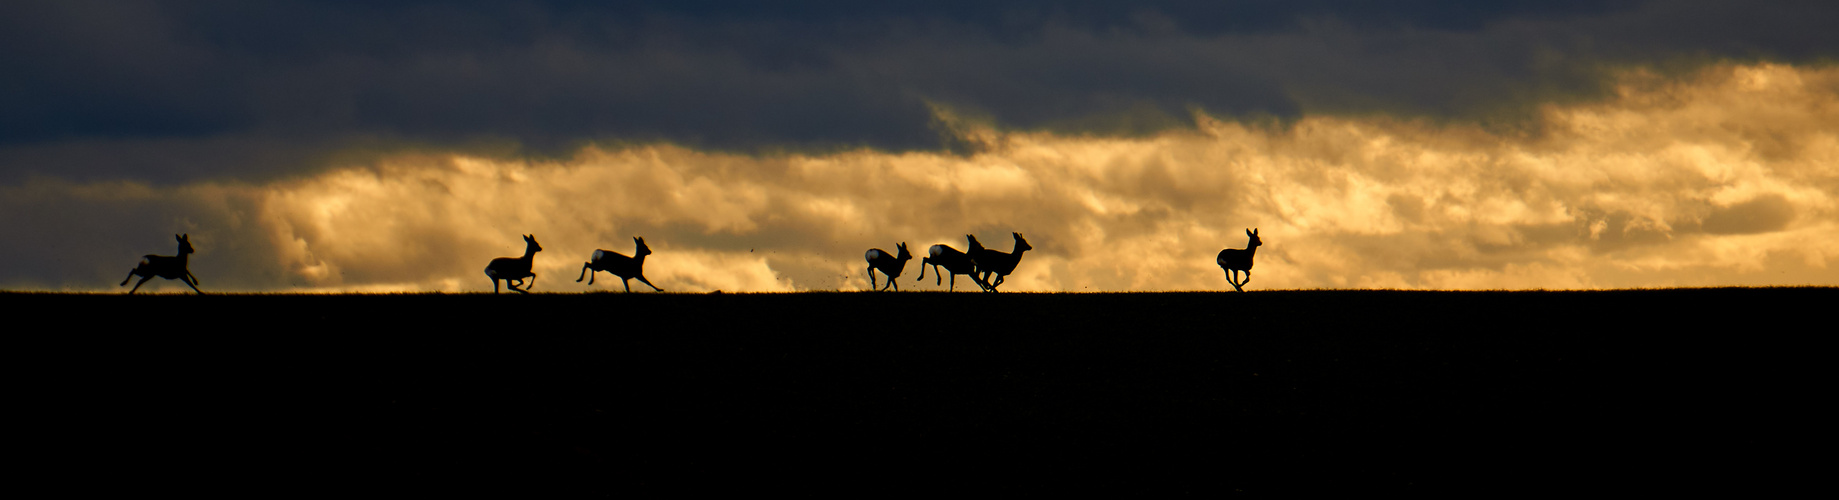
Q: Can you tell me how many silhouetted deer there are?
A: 7